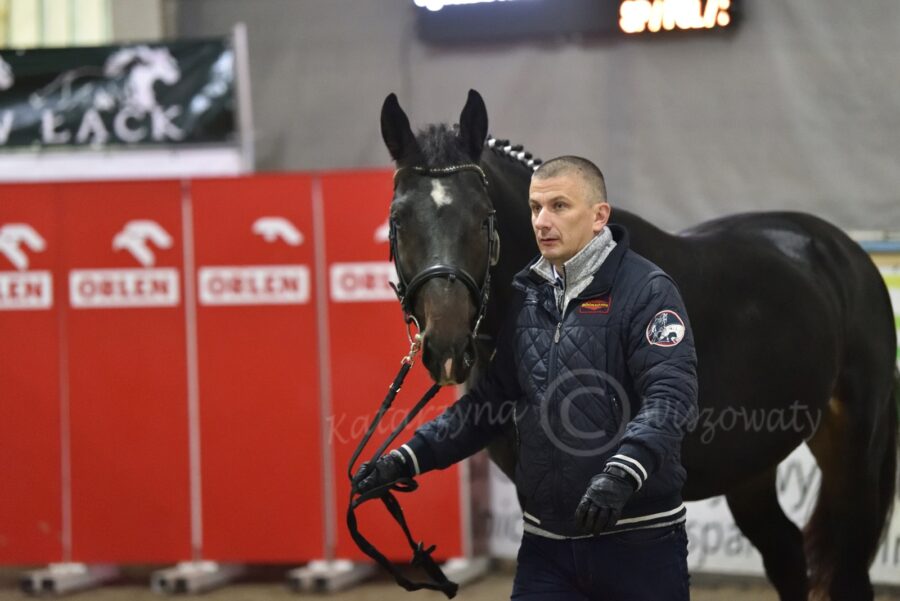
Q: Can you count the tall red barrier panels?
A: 4